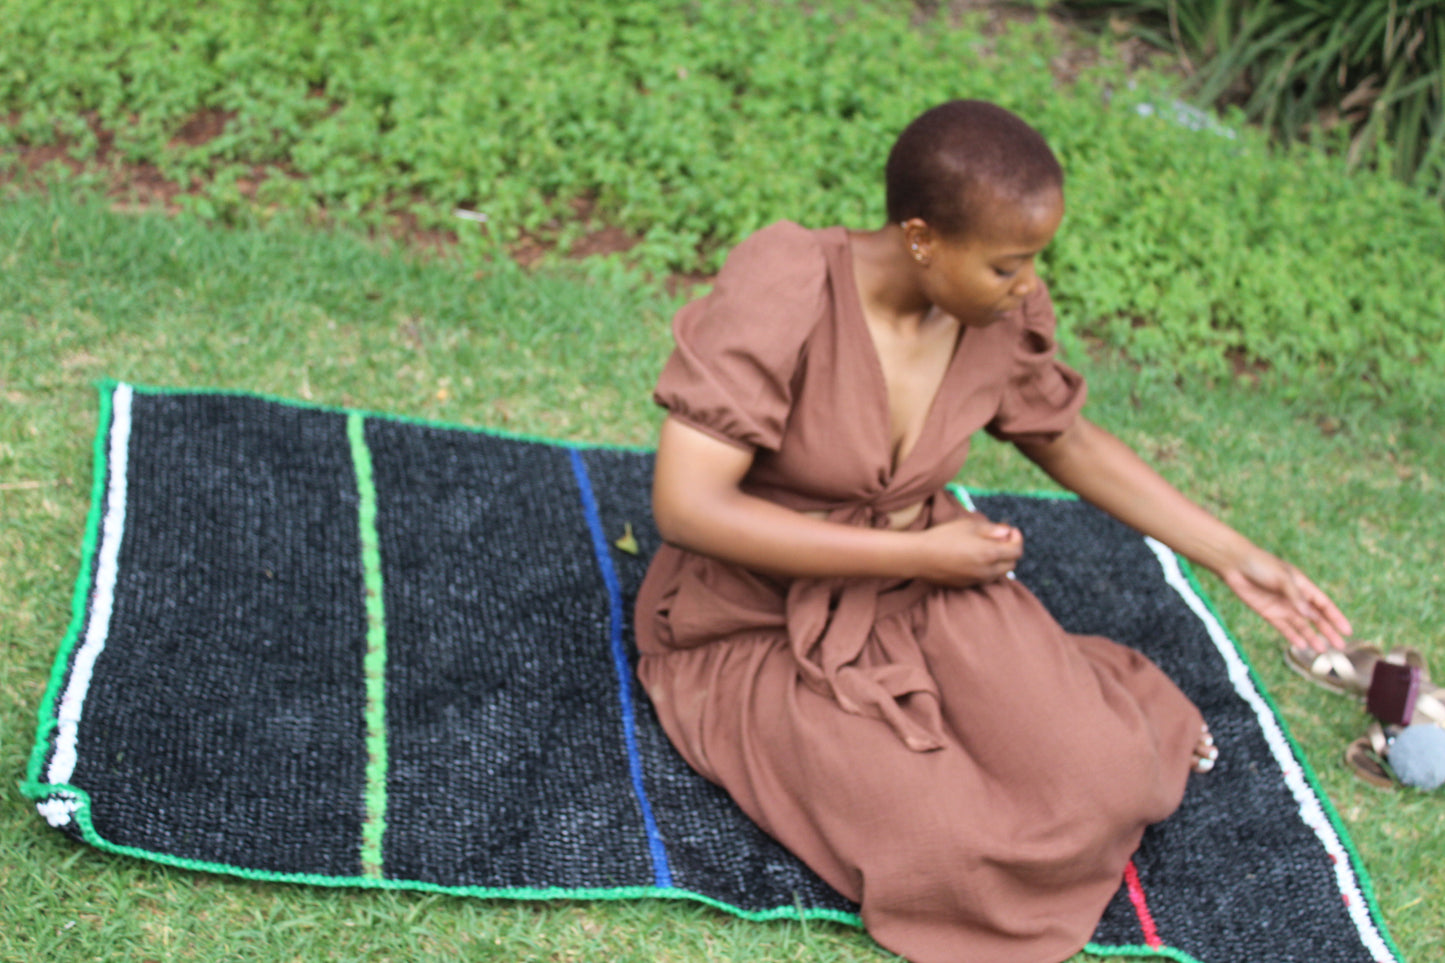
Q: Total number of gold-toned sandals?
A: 2